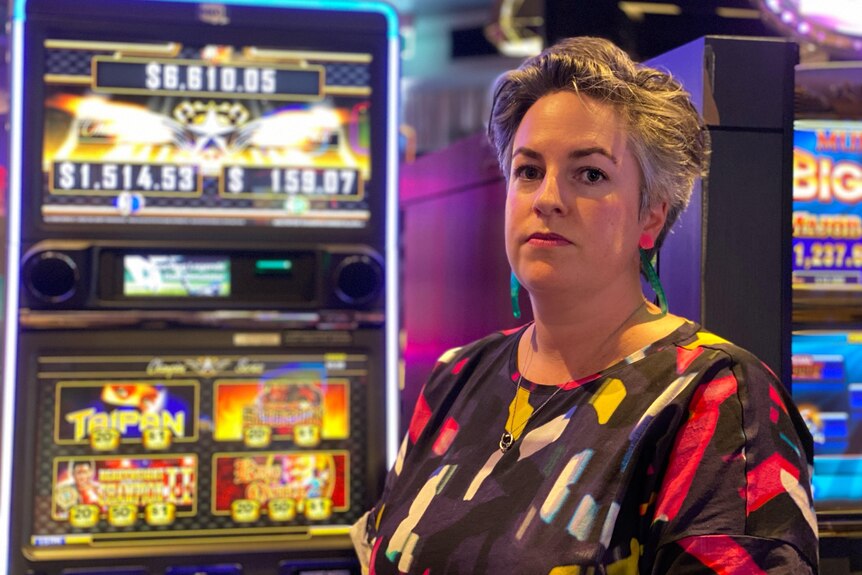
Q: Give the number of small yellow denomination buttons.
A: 10